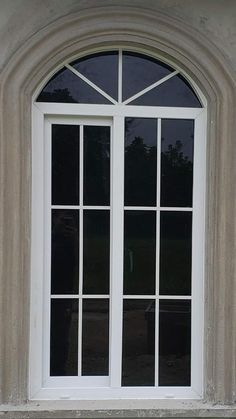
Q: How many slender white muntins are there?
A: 9